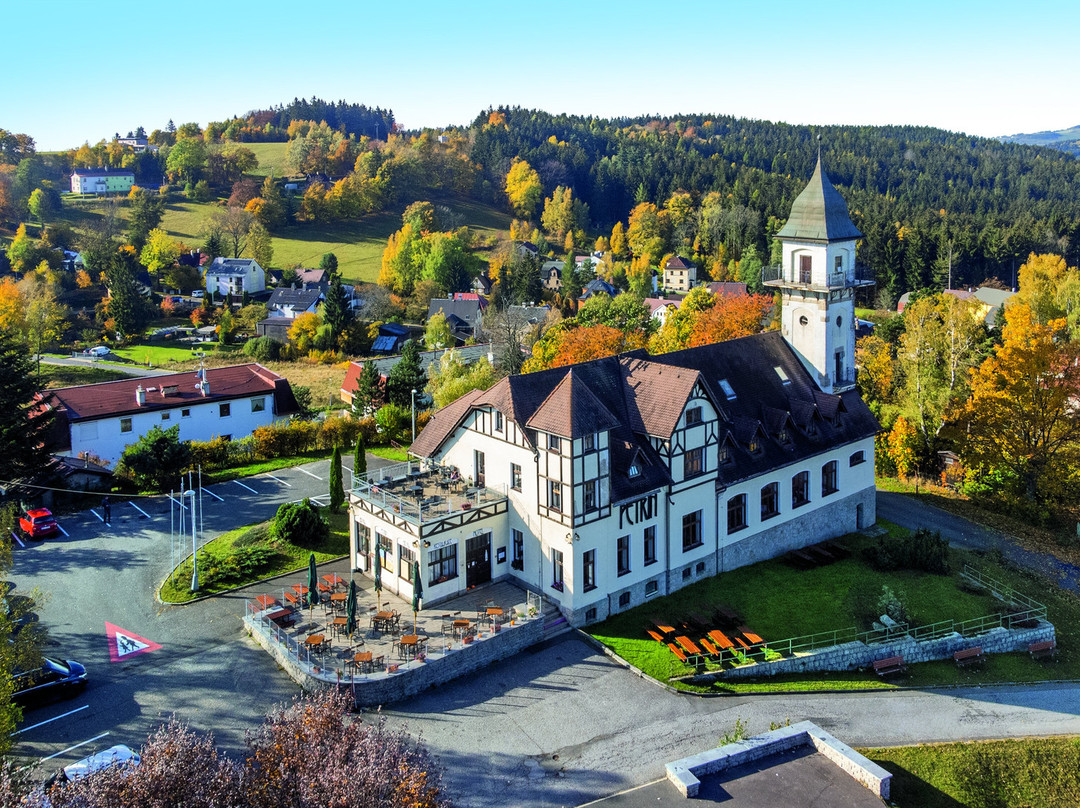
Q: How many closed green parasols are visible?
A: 4